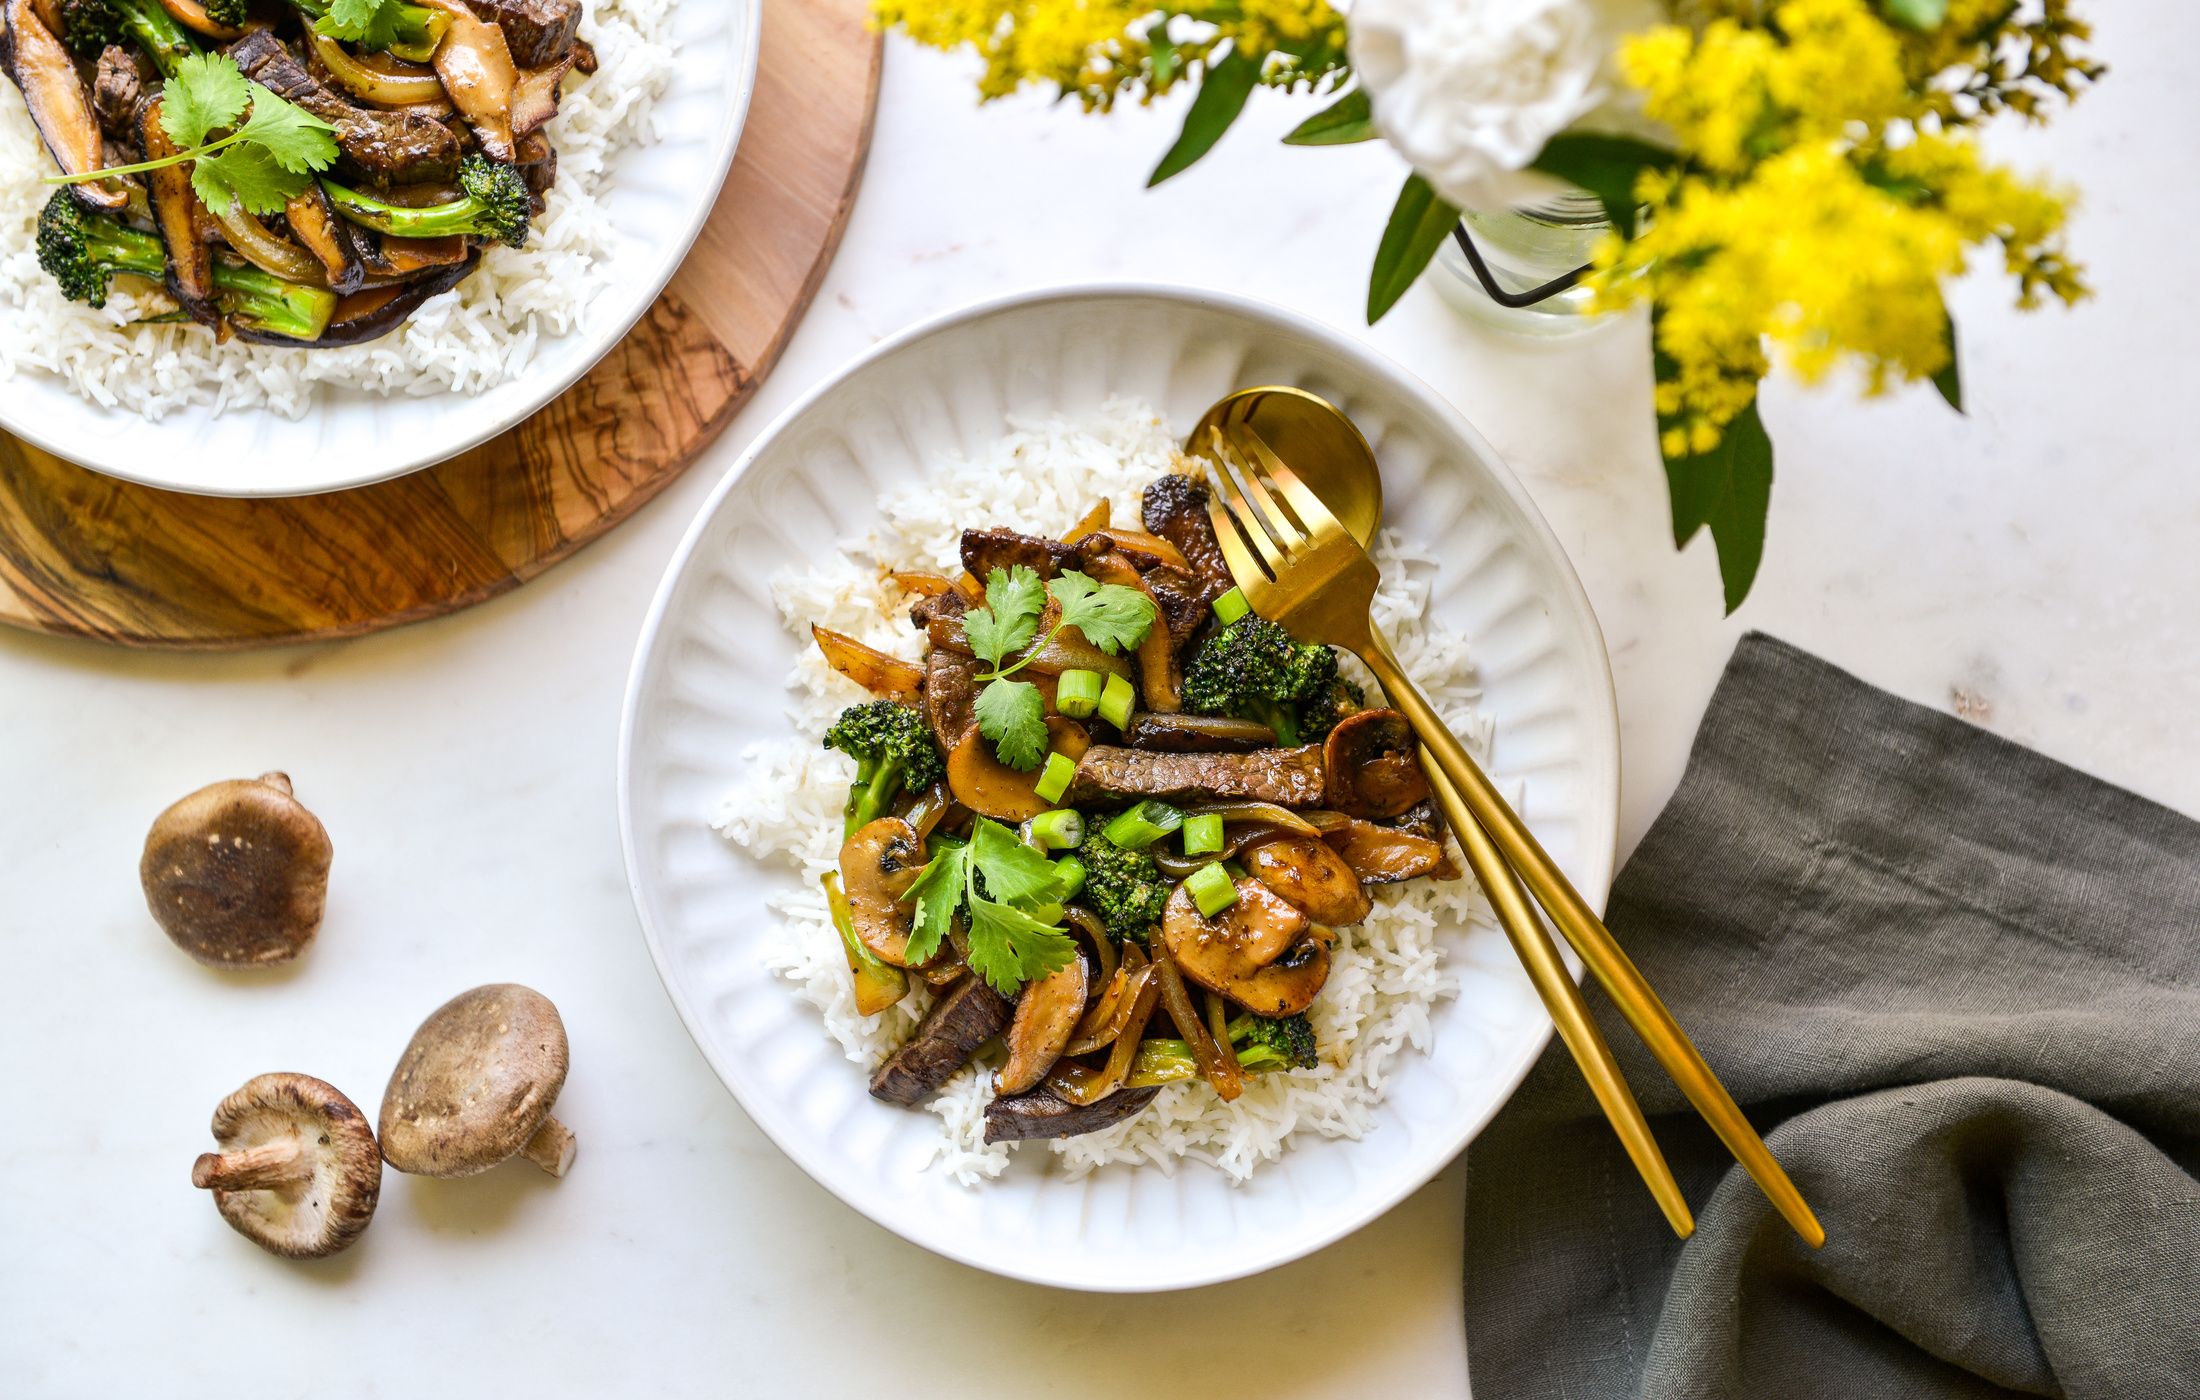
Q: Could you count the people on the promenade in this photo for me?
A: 0